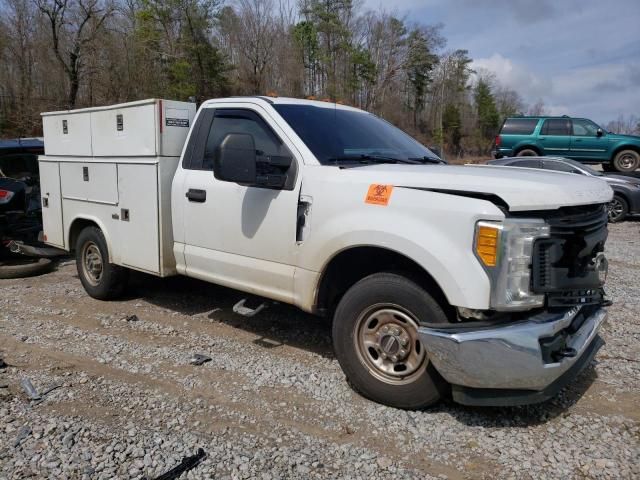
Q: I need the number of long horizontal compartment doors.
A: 3